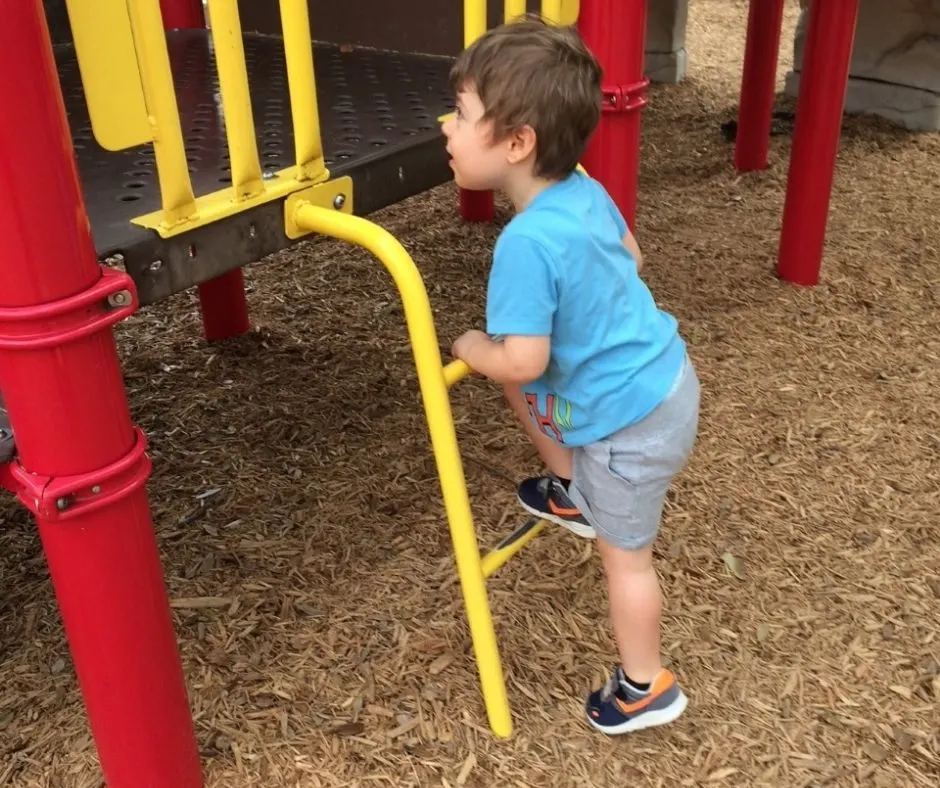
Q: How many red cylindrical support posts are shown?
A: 6